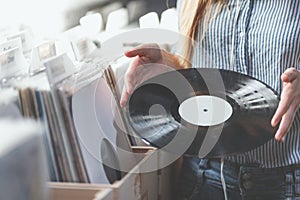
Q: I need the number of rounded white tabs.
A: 4